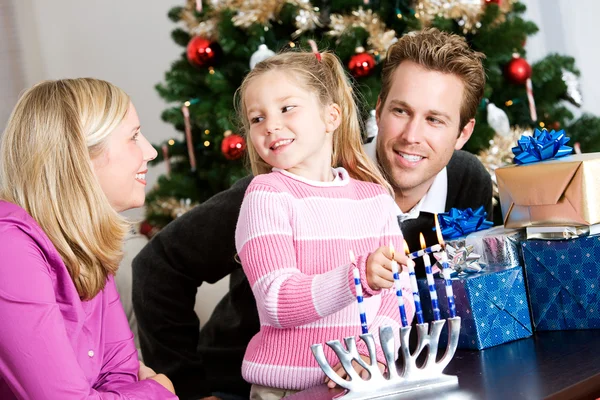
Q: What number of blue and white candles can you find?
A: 6